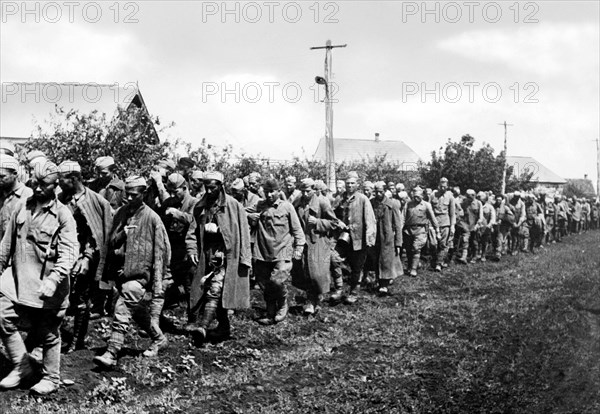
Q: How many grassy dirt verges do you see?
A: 1